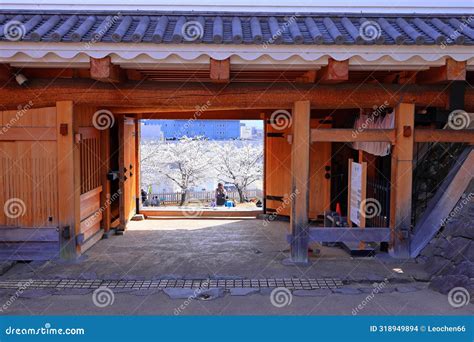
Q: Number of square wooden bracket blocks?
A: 4